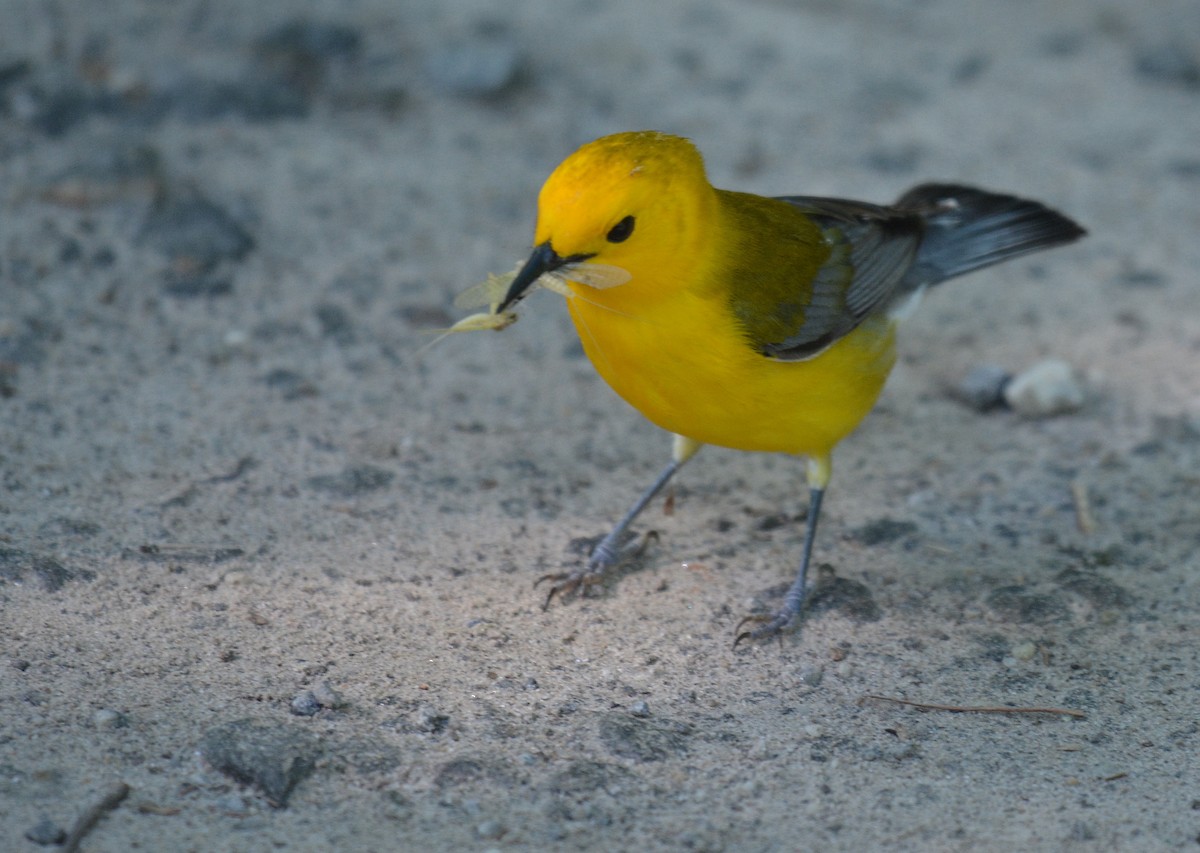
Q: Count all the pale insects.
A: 2